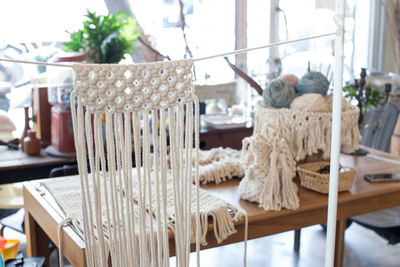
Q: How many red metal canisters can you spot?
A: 1